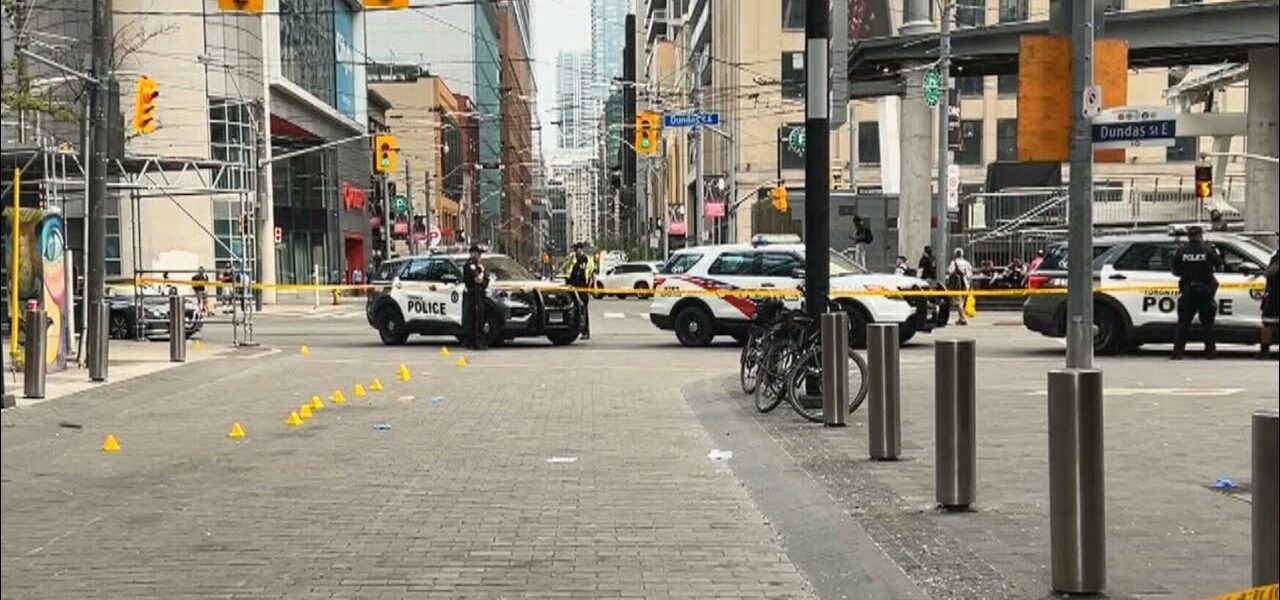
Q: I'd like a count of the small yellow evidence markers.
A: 13